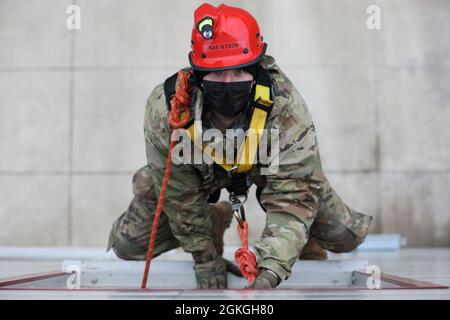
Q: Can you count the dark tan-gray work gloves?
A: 2